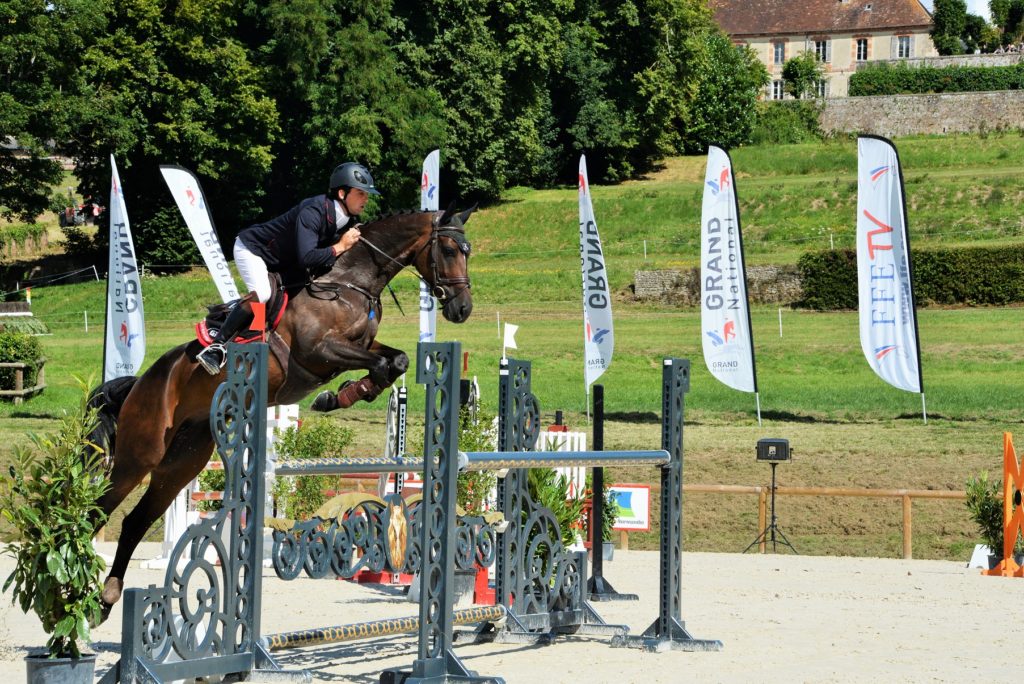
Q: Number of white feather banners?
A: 6